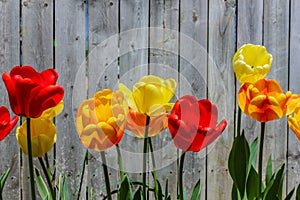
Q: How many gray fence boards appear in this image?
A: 11